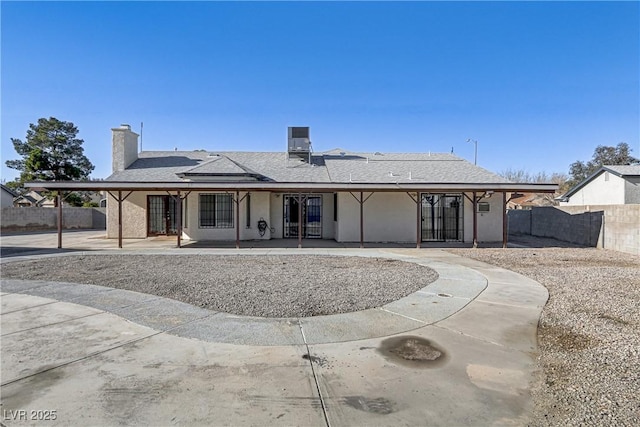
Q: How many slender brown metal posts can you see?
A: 9